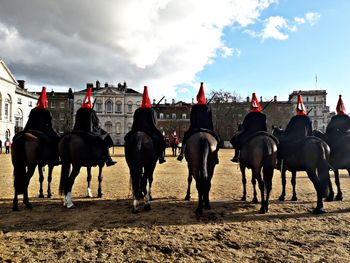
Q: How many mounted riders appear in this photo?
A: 7